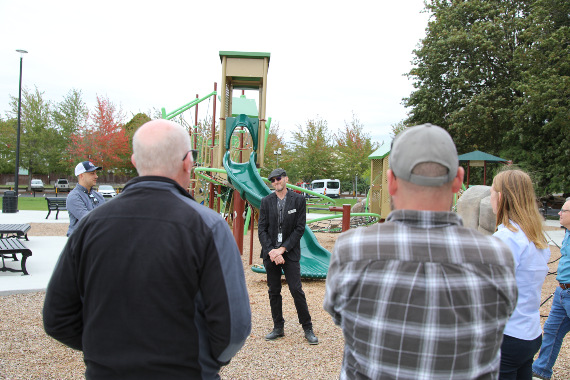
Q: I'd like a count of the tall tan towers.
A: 1